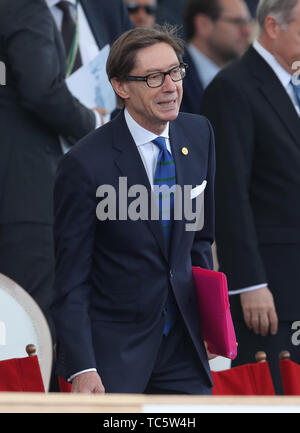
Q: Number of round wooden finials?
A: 3